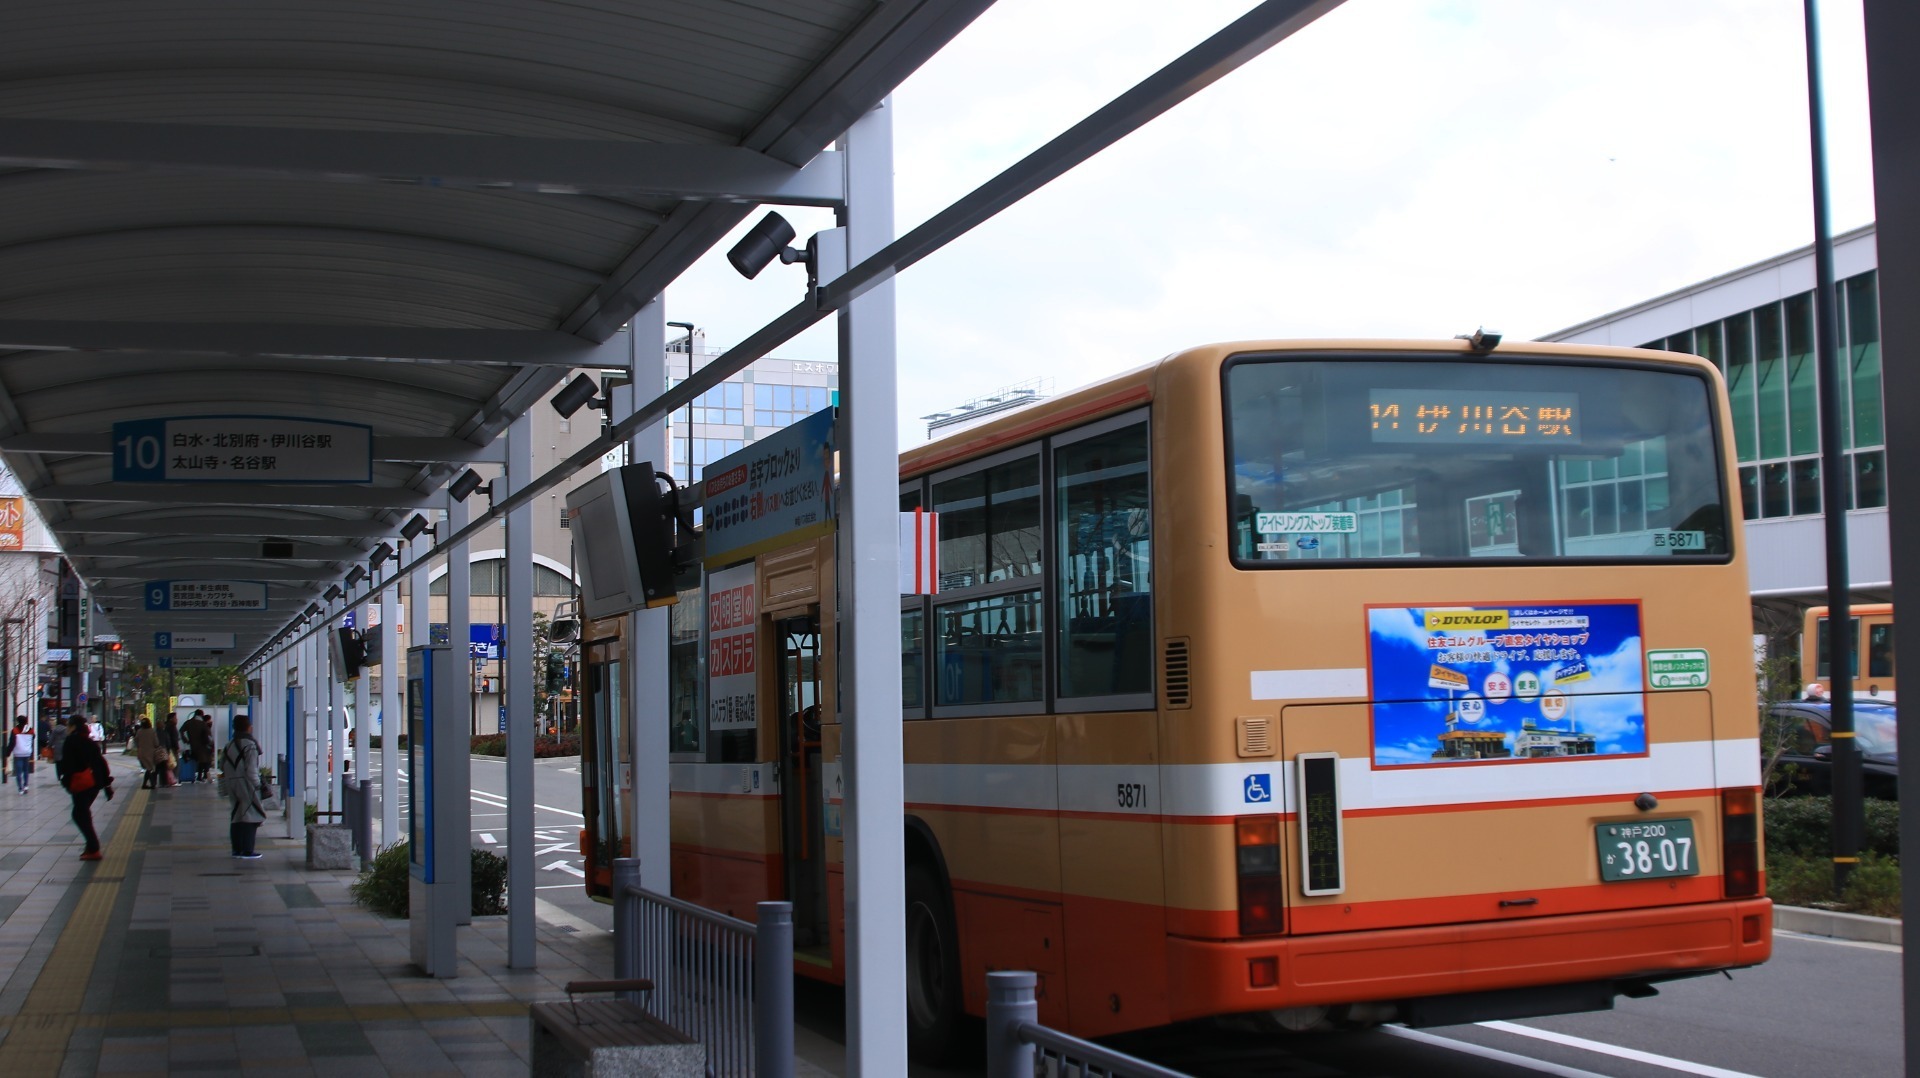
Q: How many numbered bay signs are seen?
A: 4